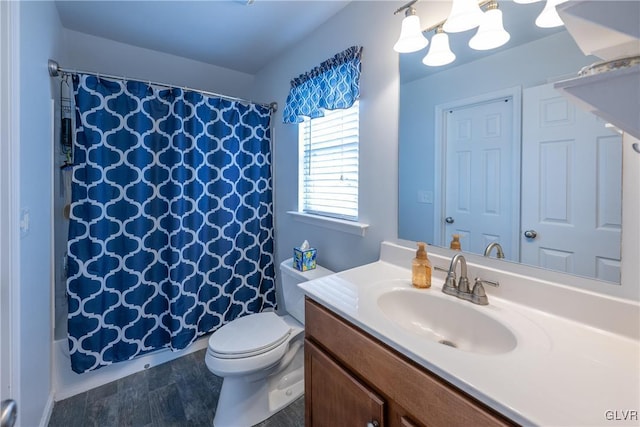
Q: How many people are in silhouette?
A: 0